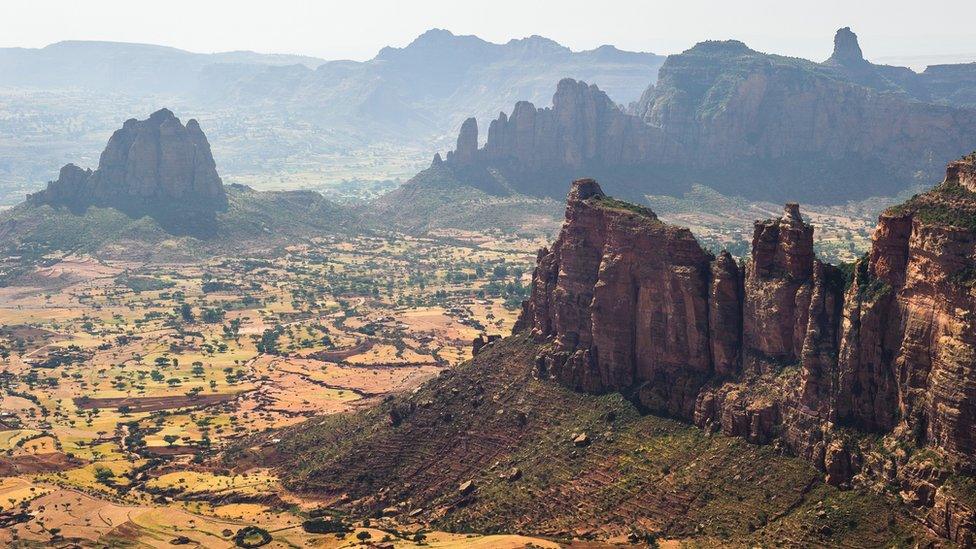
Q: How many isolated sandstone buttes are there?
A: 1